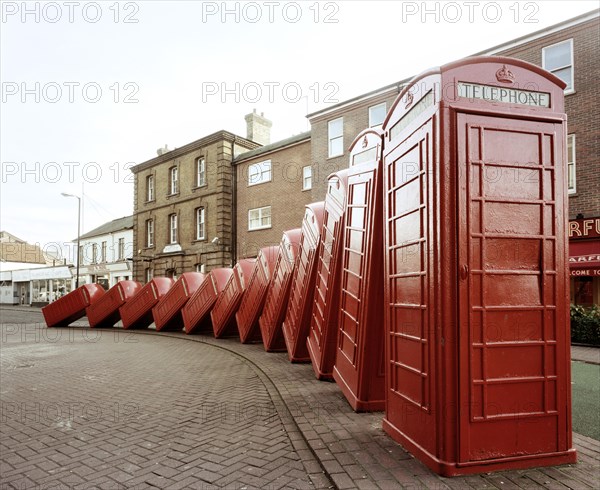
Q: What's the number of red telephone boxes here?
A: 12